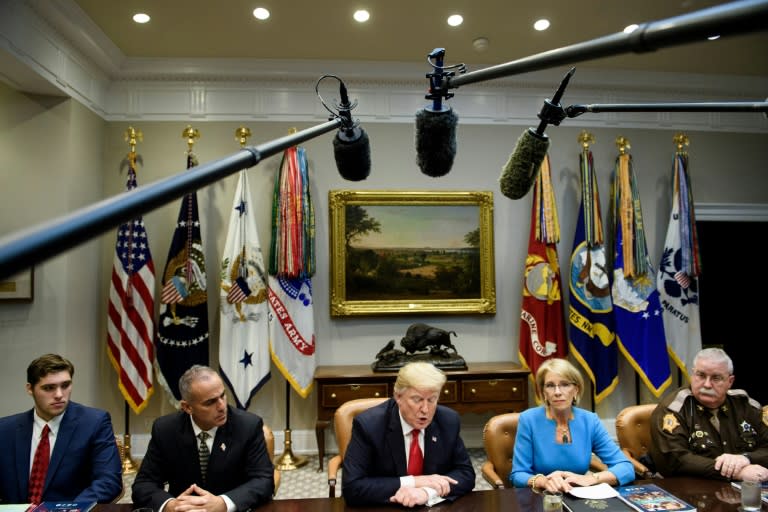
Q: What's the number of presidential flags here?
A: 1